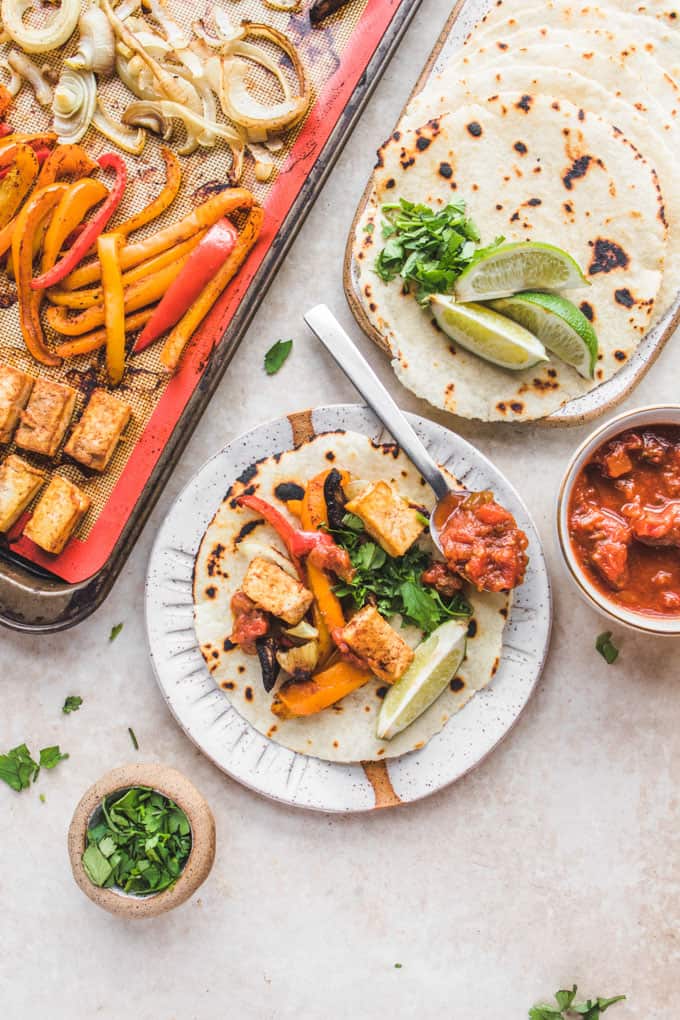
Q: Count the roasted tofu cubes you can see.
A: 8